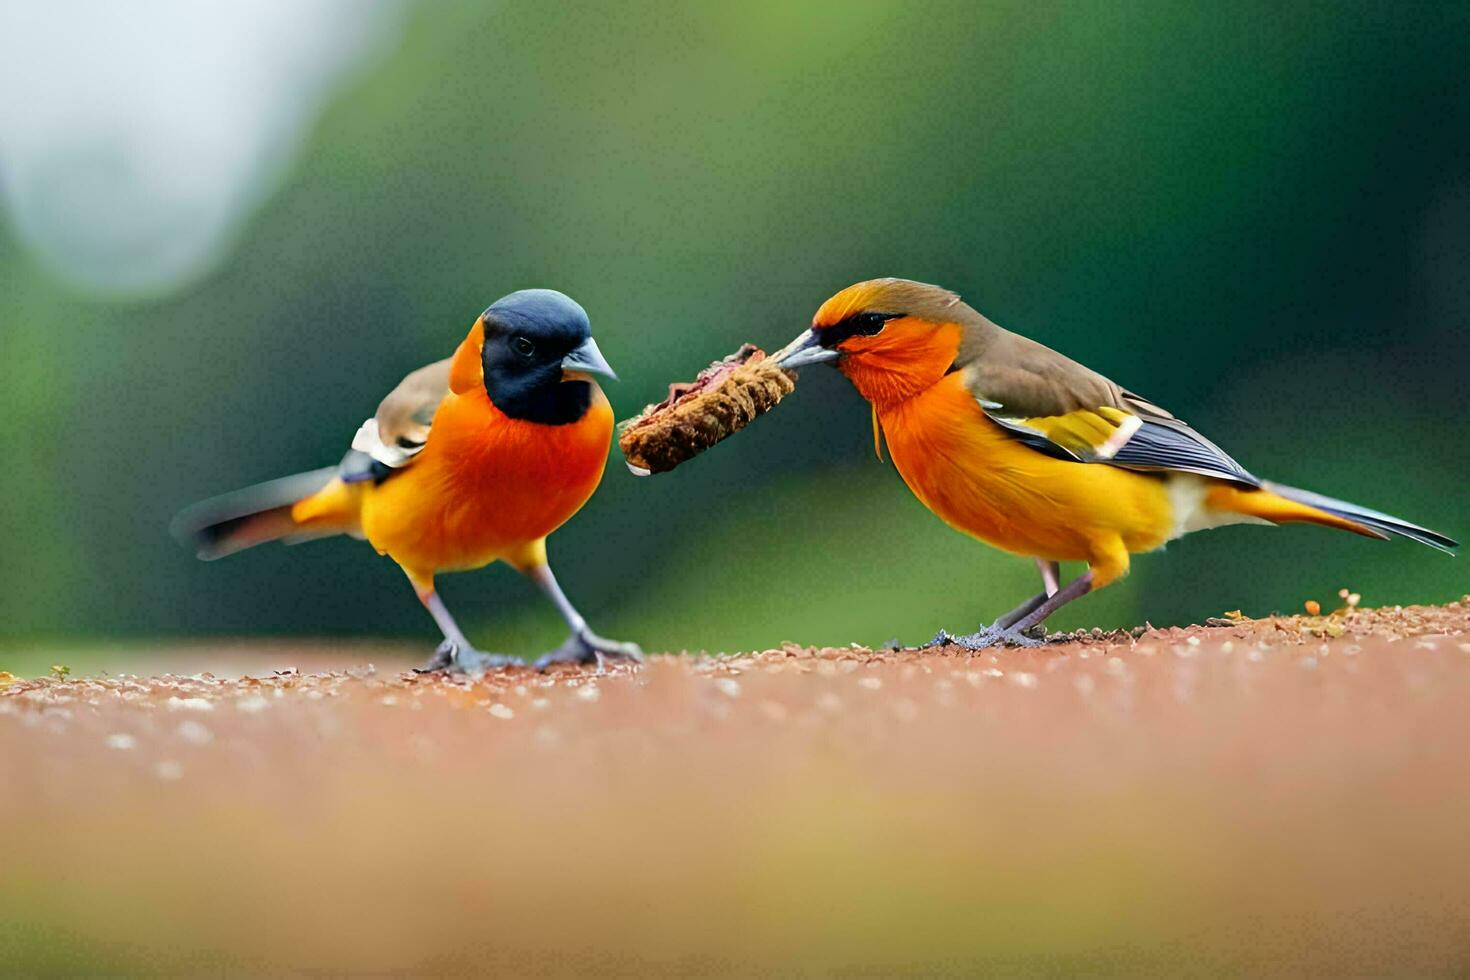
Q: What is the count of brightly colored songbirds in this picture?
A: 2